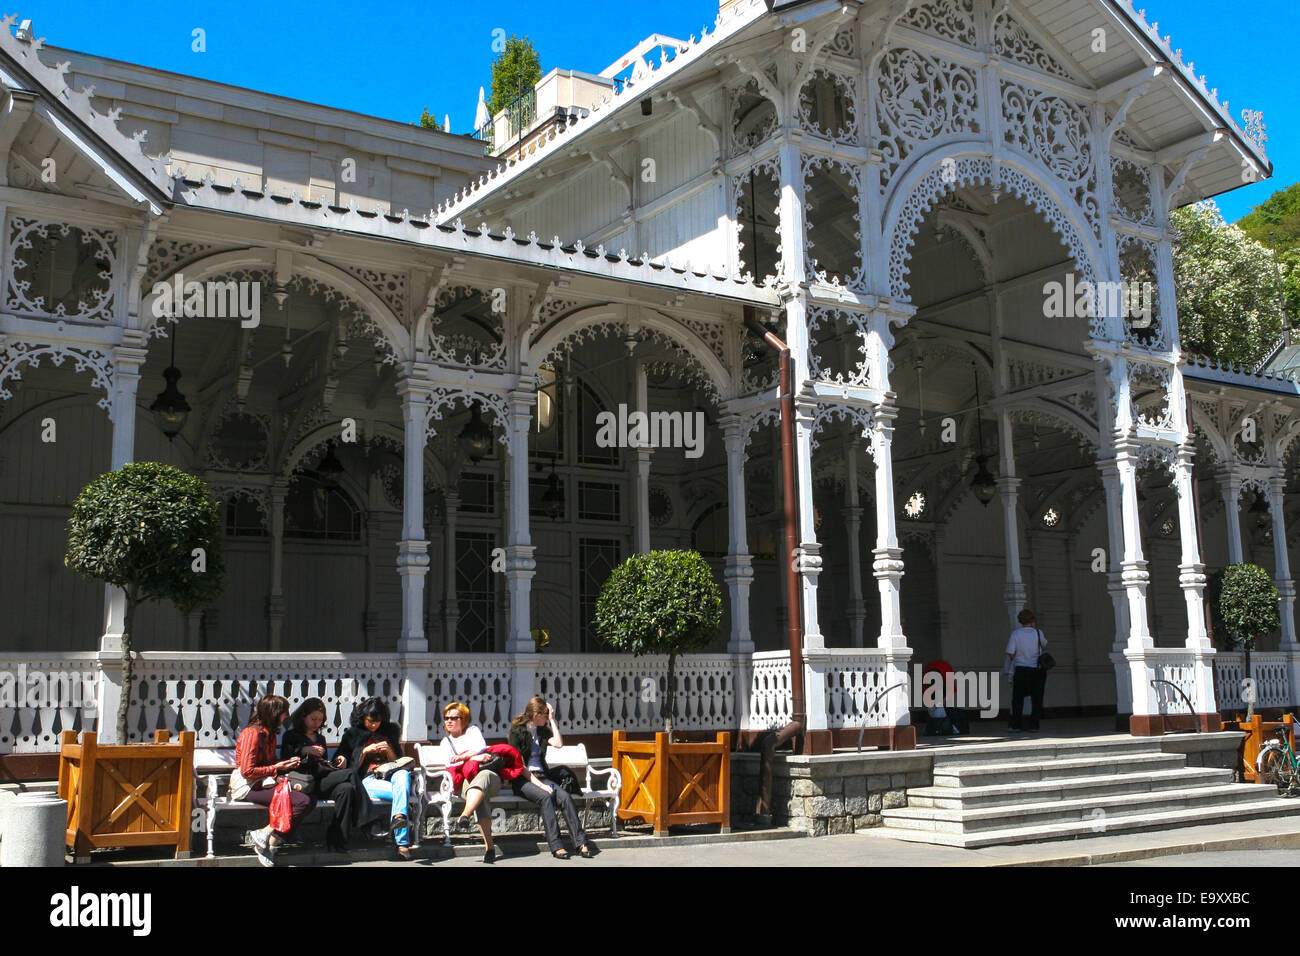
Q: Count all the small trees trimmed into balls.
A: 3